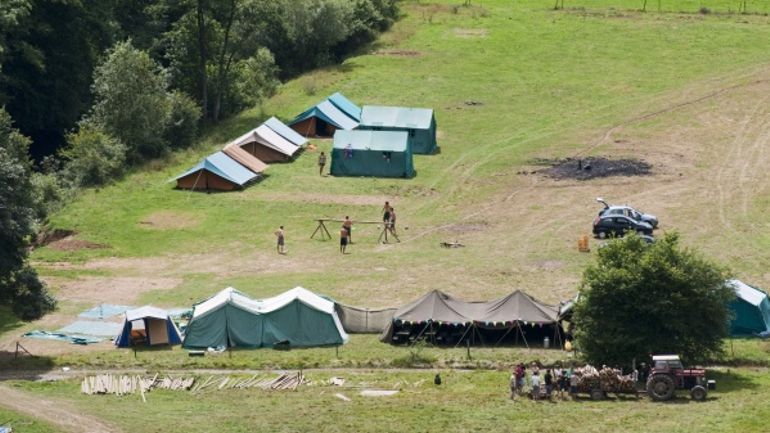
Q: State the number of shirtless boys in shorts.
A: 5